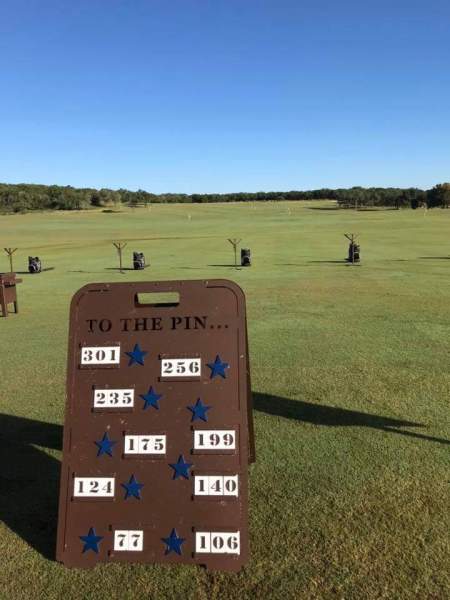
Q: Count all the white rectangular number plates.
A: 9